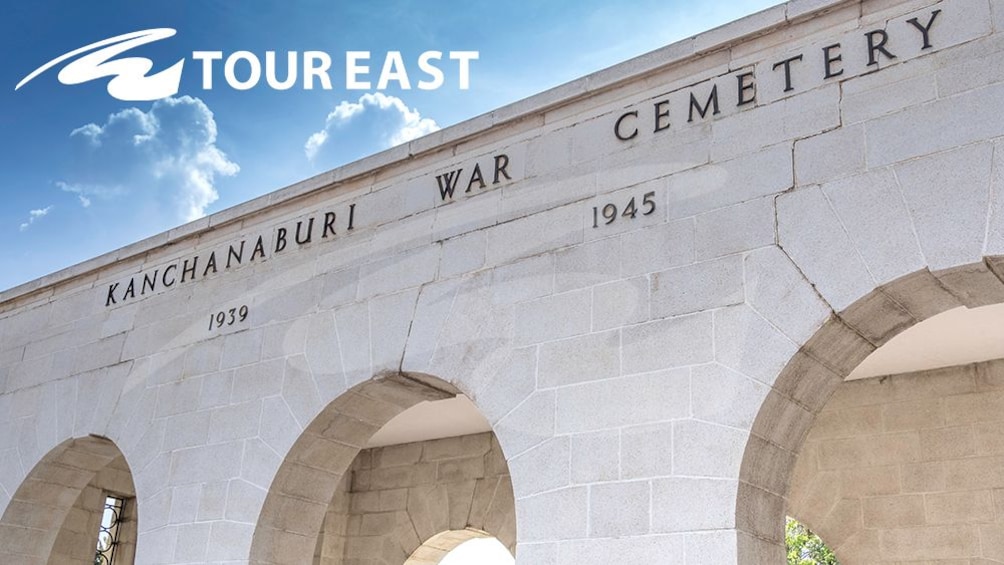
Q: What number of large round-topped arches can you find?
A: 3